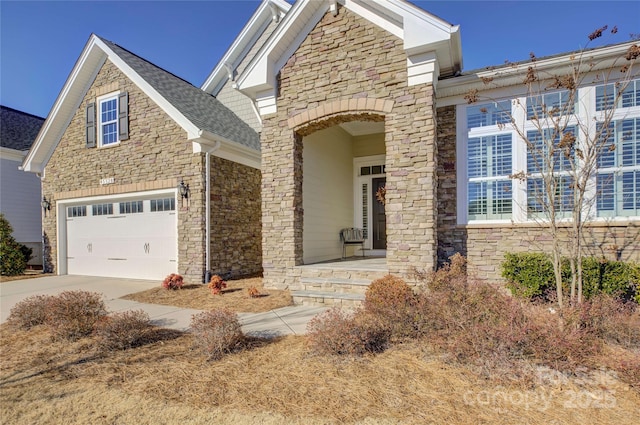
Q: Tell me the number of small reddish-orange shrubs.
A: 3